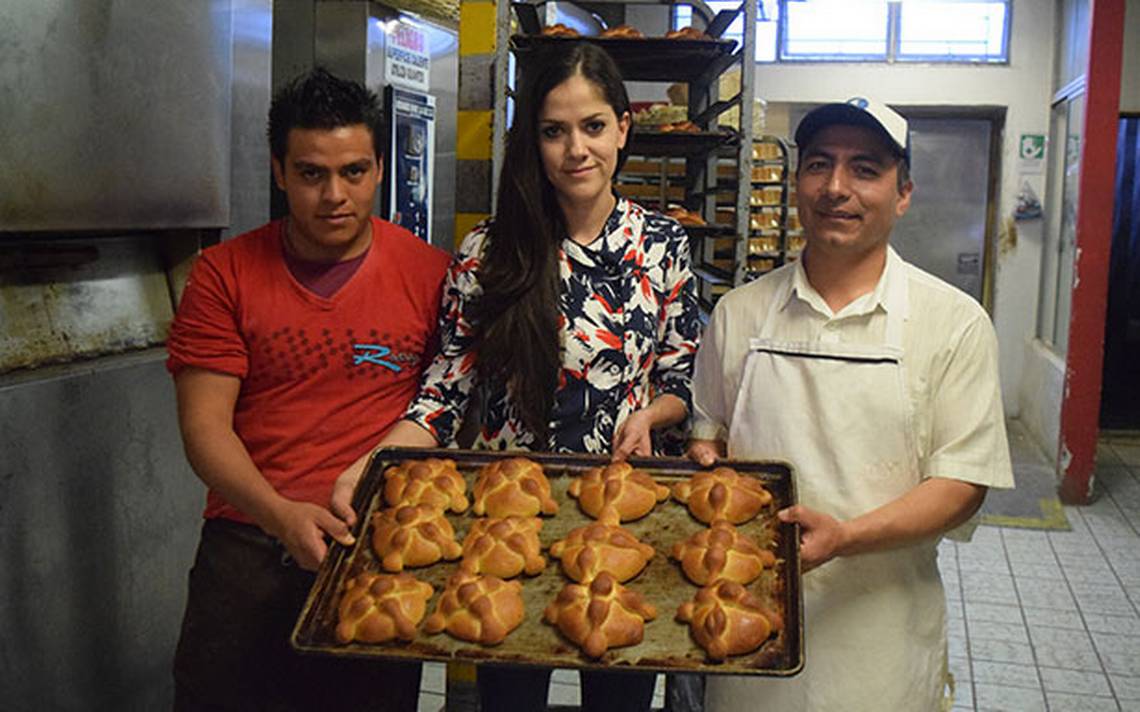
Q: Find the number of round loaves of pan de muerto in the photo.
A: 12